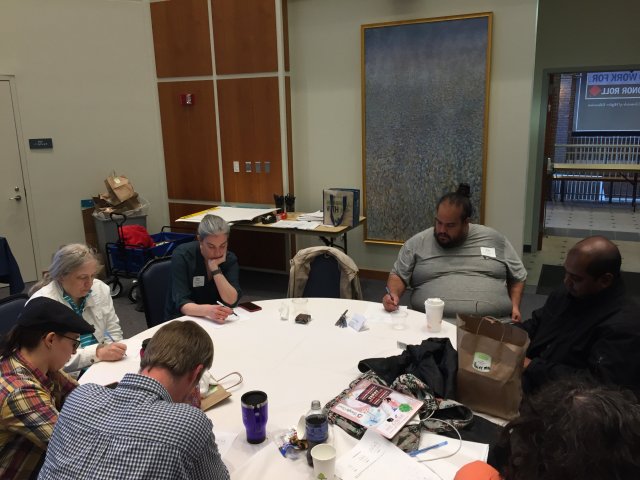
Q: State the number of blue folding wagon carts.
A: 1